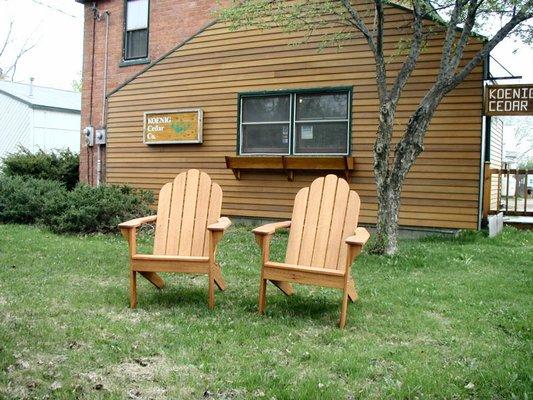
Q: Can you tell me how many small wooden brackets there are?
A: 3